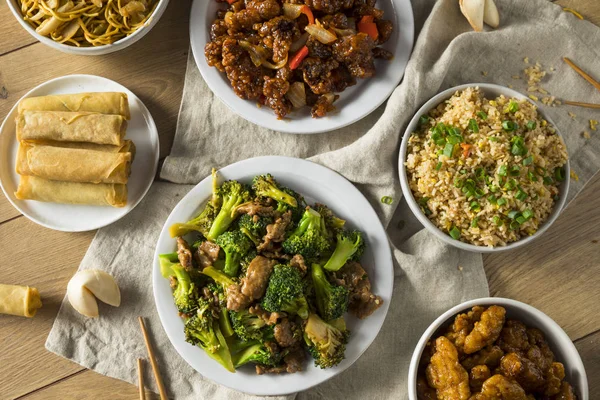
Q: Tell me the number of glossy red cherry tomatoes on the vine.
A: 0